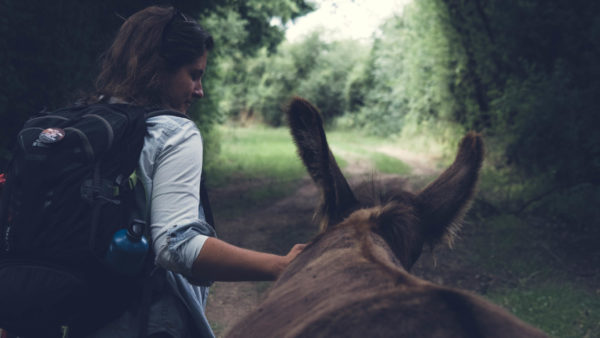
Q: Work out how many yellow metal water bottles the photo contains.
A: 0